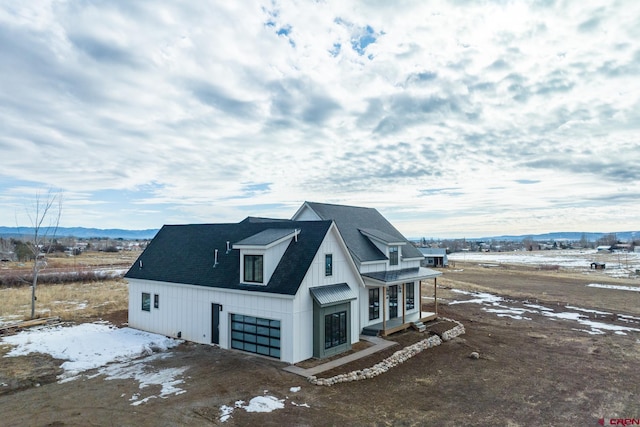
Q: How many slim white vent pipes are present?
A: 4